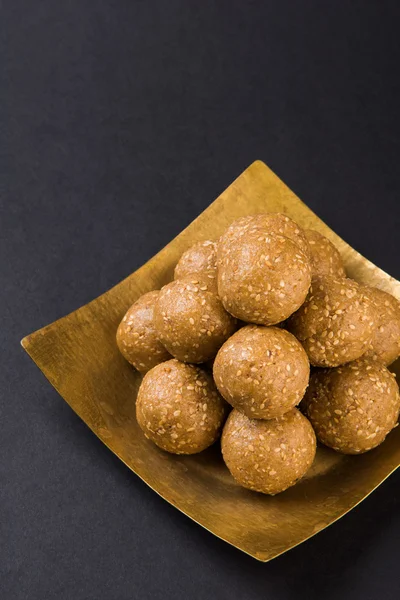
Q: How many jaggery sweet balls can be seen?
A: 12